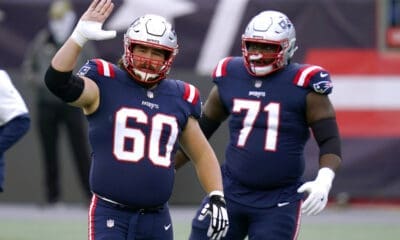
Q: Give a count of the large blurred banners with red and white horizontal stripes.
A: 1